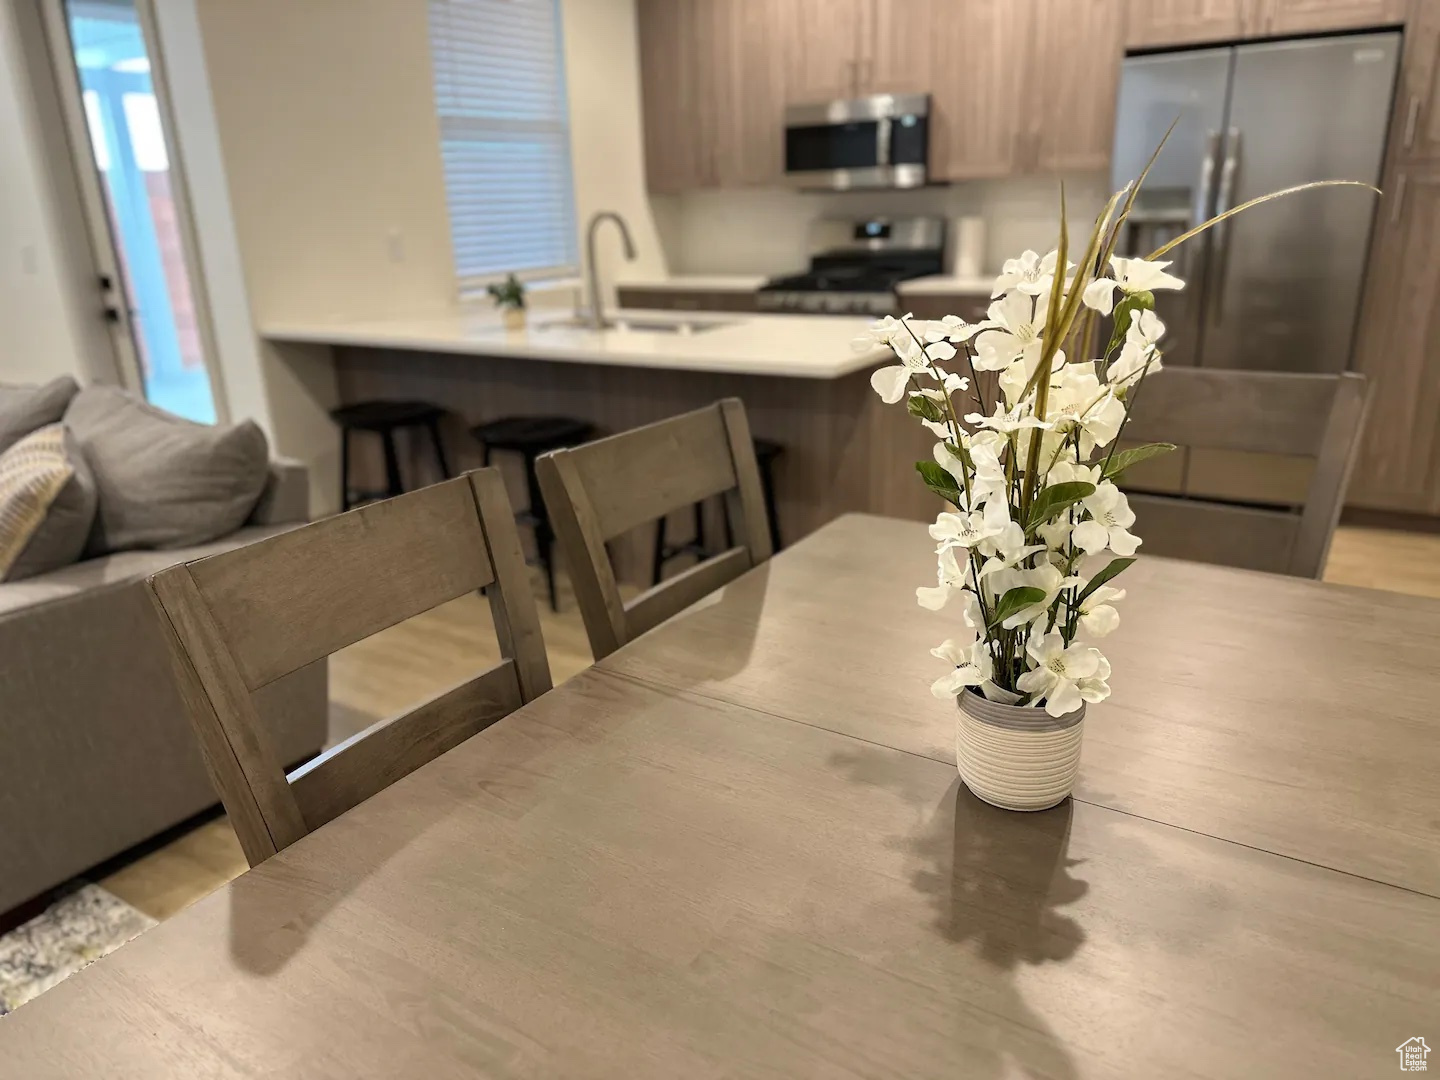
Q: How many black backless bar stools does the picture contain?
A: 3